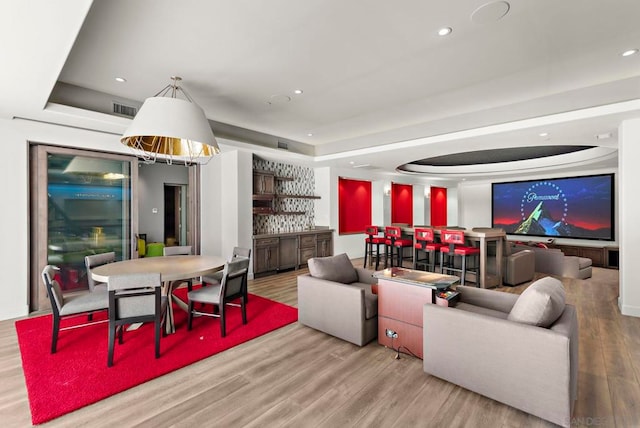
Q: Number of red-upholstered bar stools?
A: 4